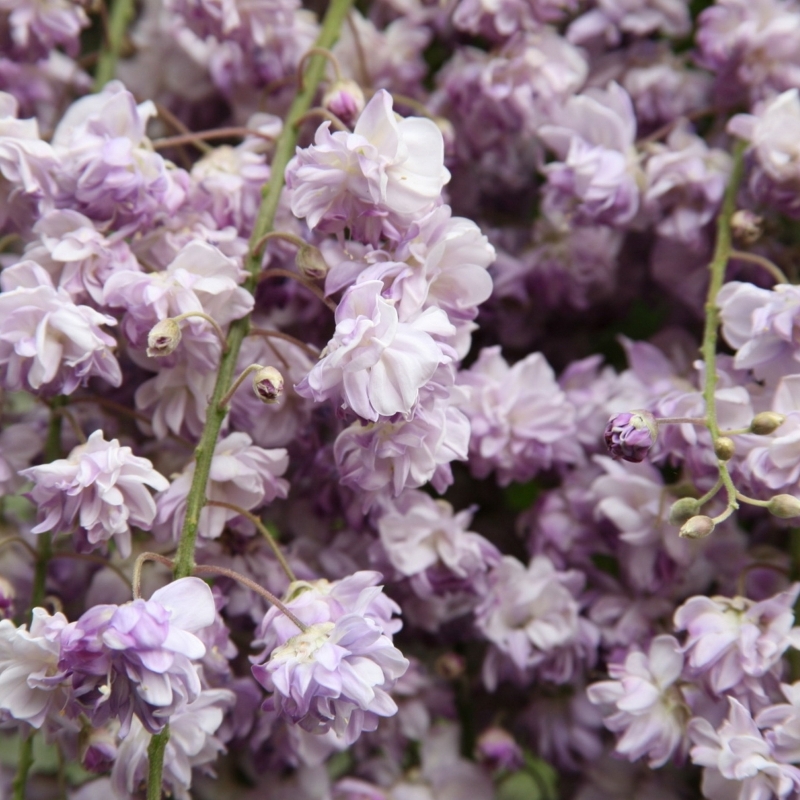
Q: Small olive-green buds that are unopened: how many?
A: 5